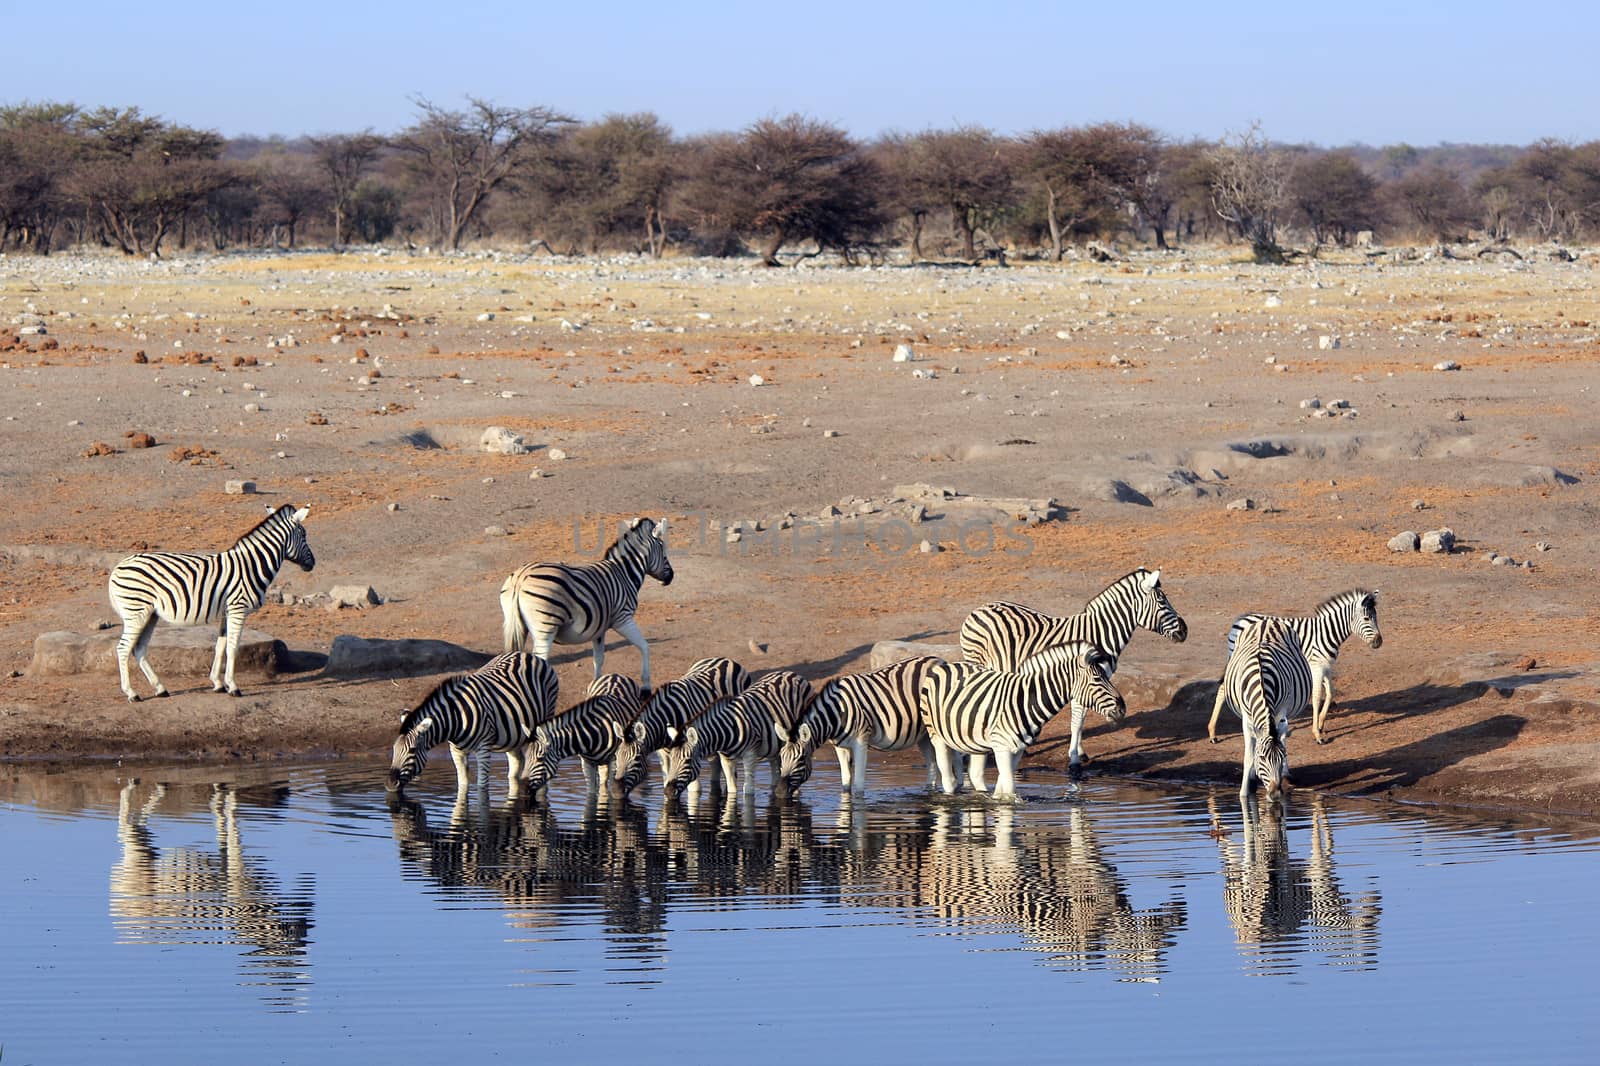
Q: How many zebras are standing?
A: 11